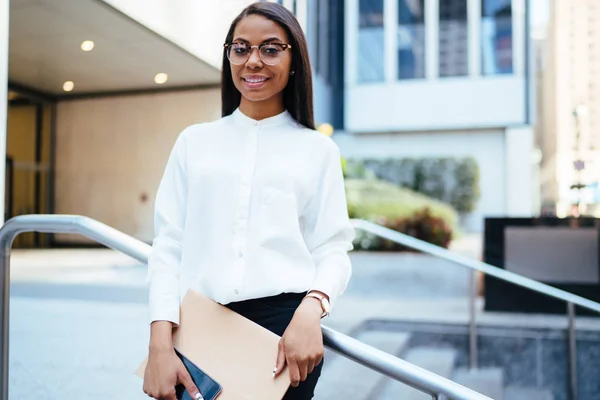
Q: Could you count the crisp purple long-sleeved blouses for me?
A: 0